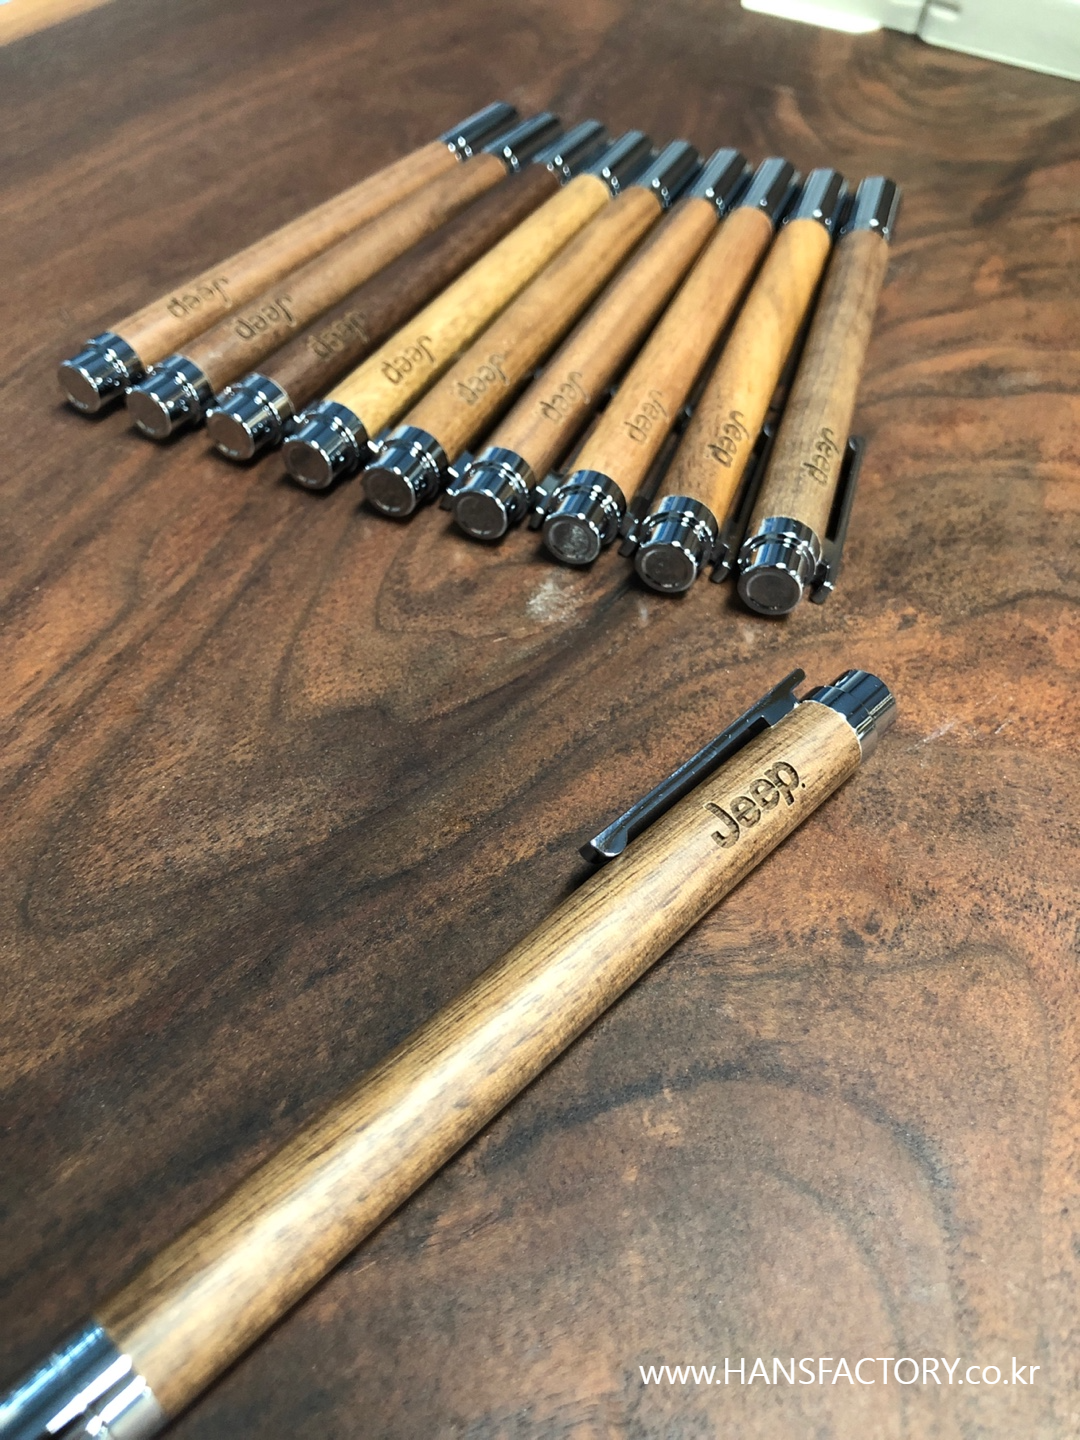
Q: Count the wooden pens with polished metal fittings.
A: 10